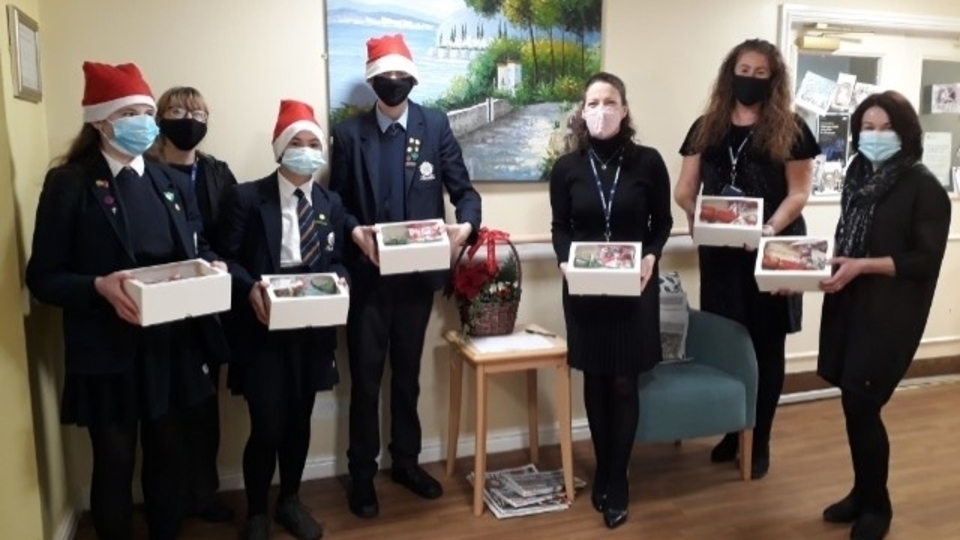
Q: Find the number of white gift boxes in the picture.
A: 6